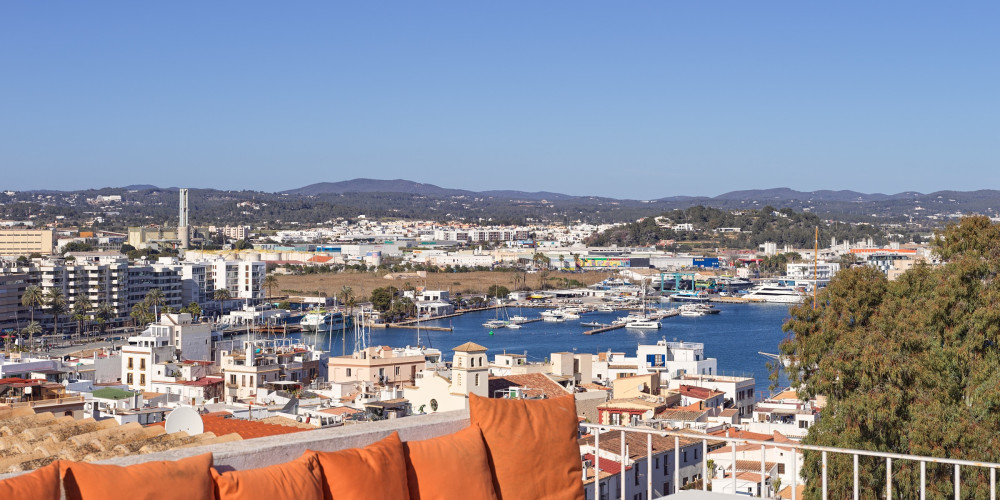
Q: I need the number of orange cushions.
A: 6